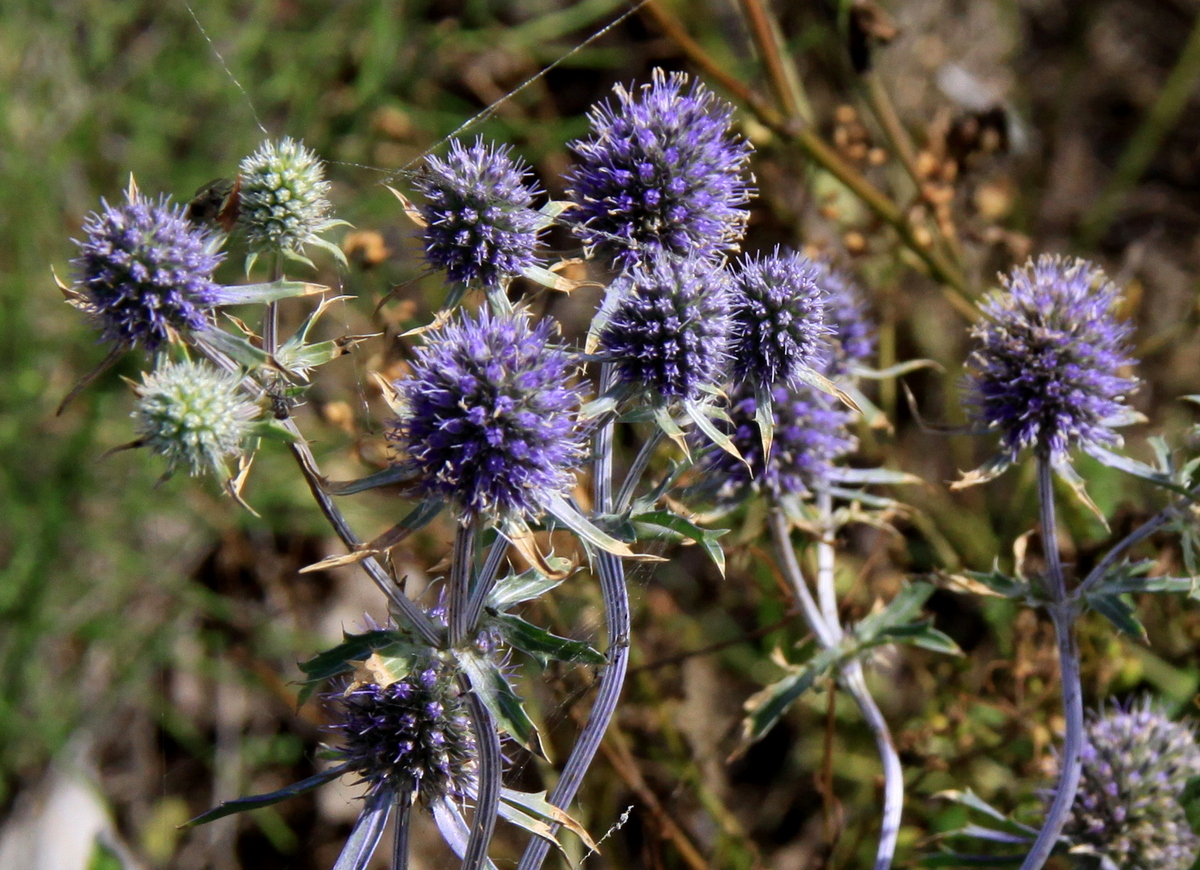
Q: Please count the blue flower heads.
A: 11